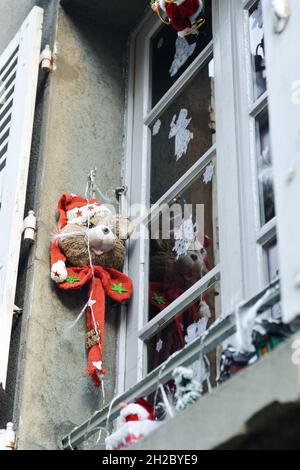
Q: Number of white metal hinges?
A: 3